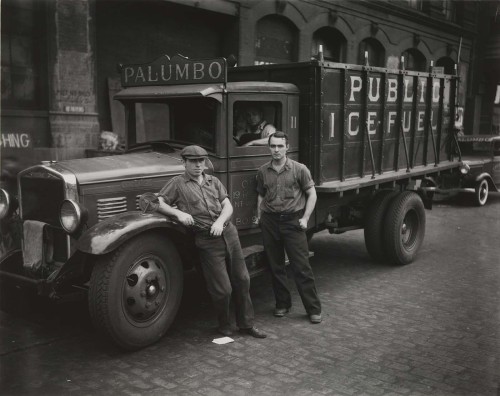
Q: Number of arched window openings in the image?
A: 5